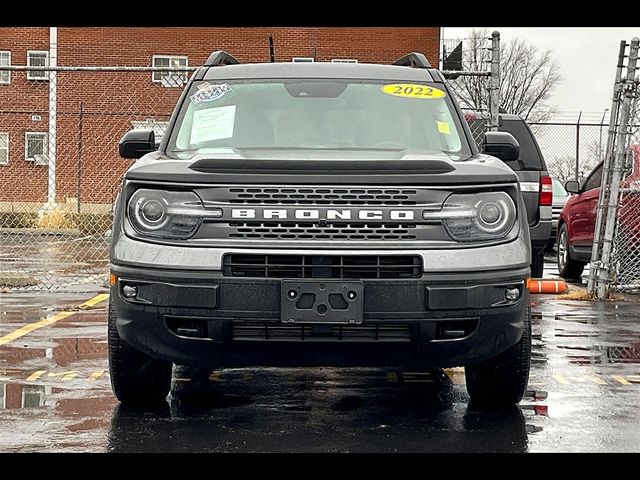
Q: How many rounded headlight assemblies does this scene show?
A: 2